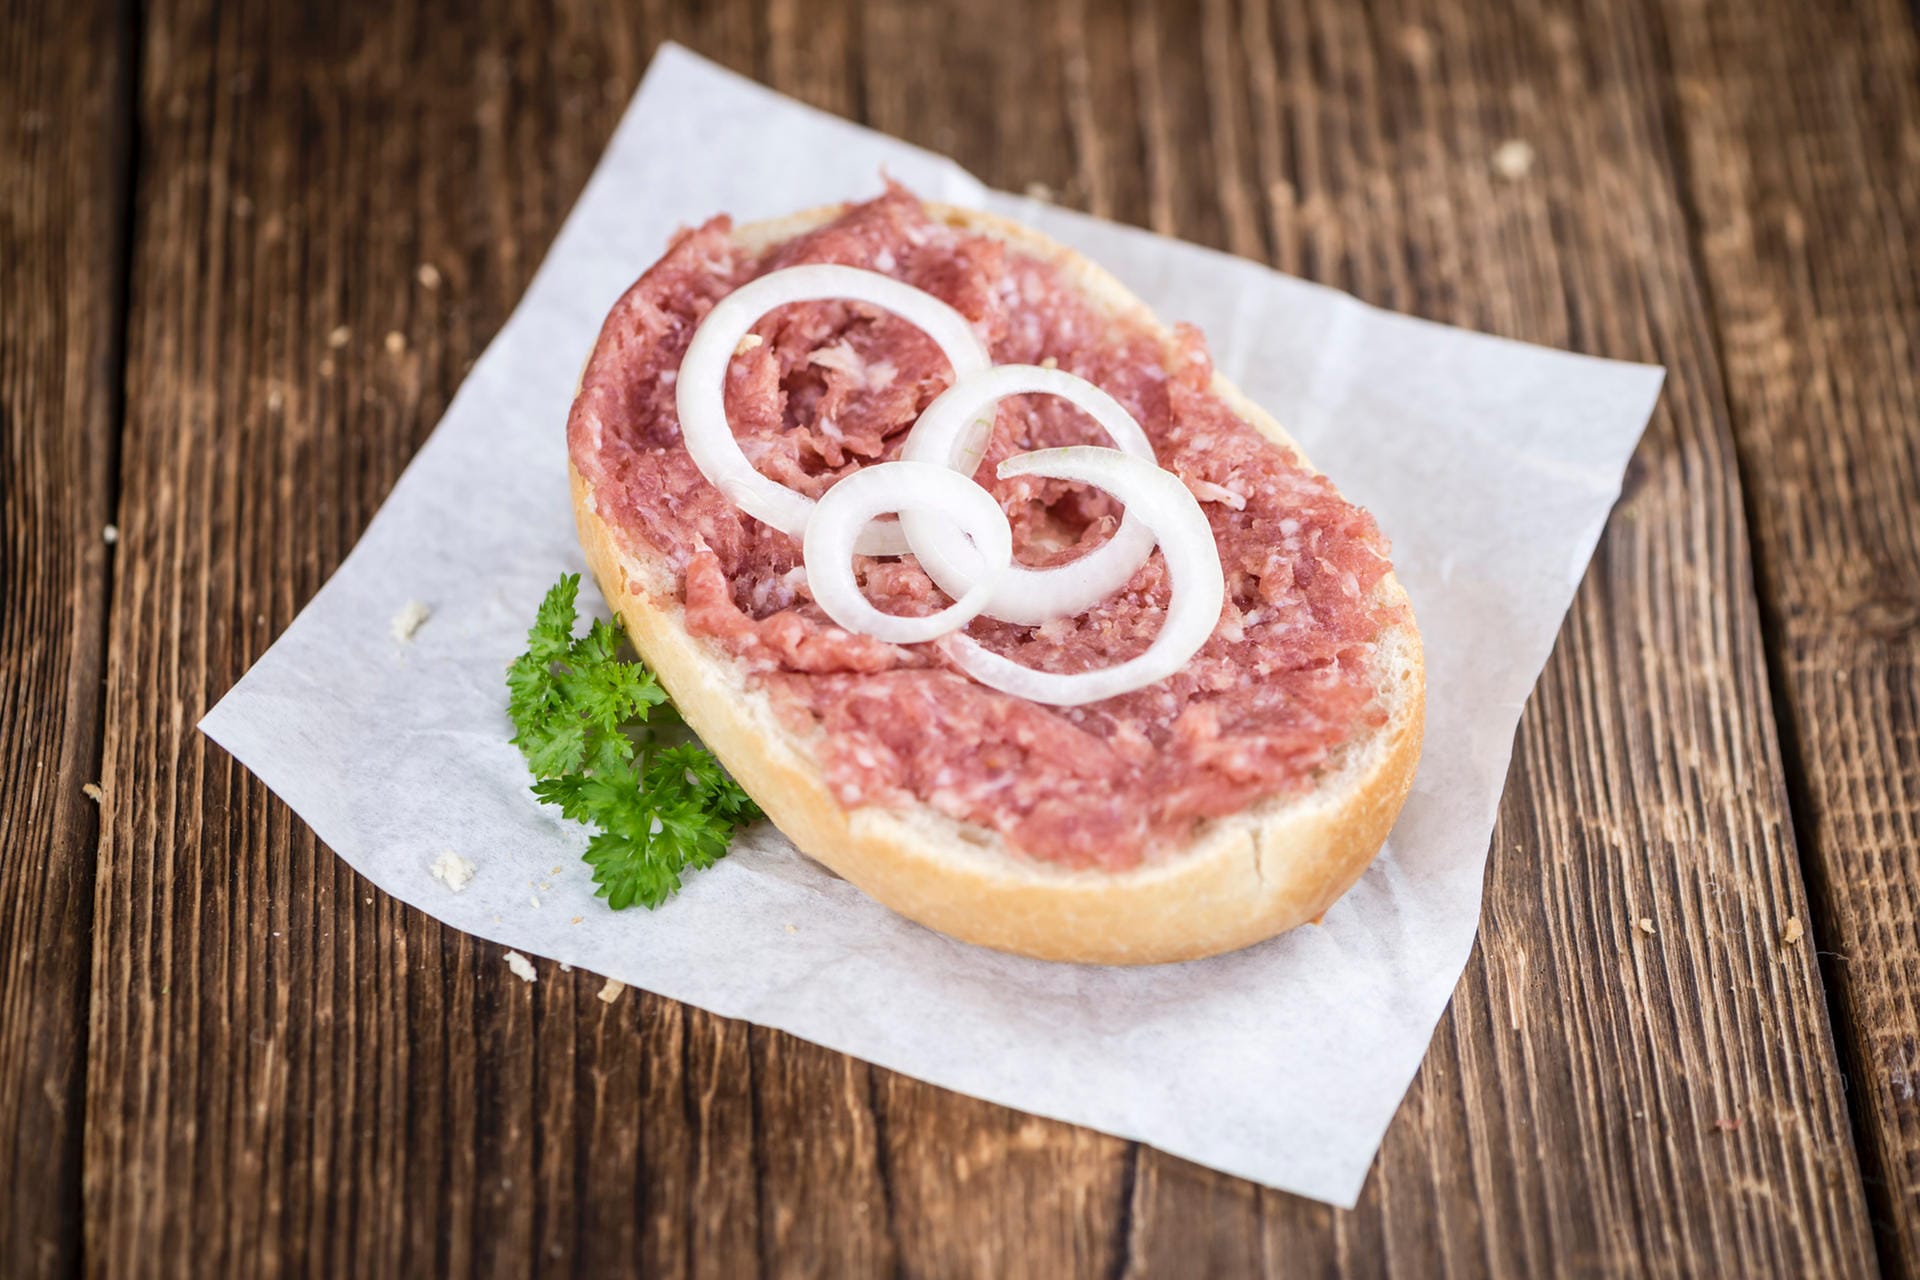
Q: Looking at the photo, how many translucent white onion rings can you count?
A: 4